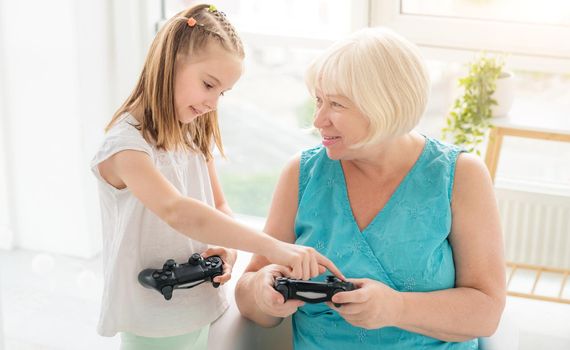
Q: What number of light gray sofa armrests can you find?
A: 1